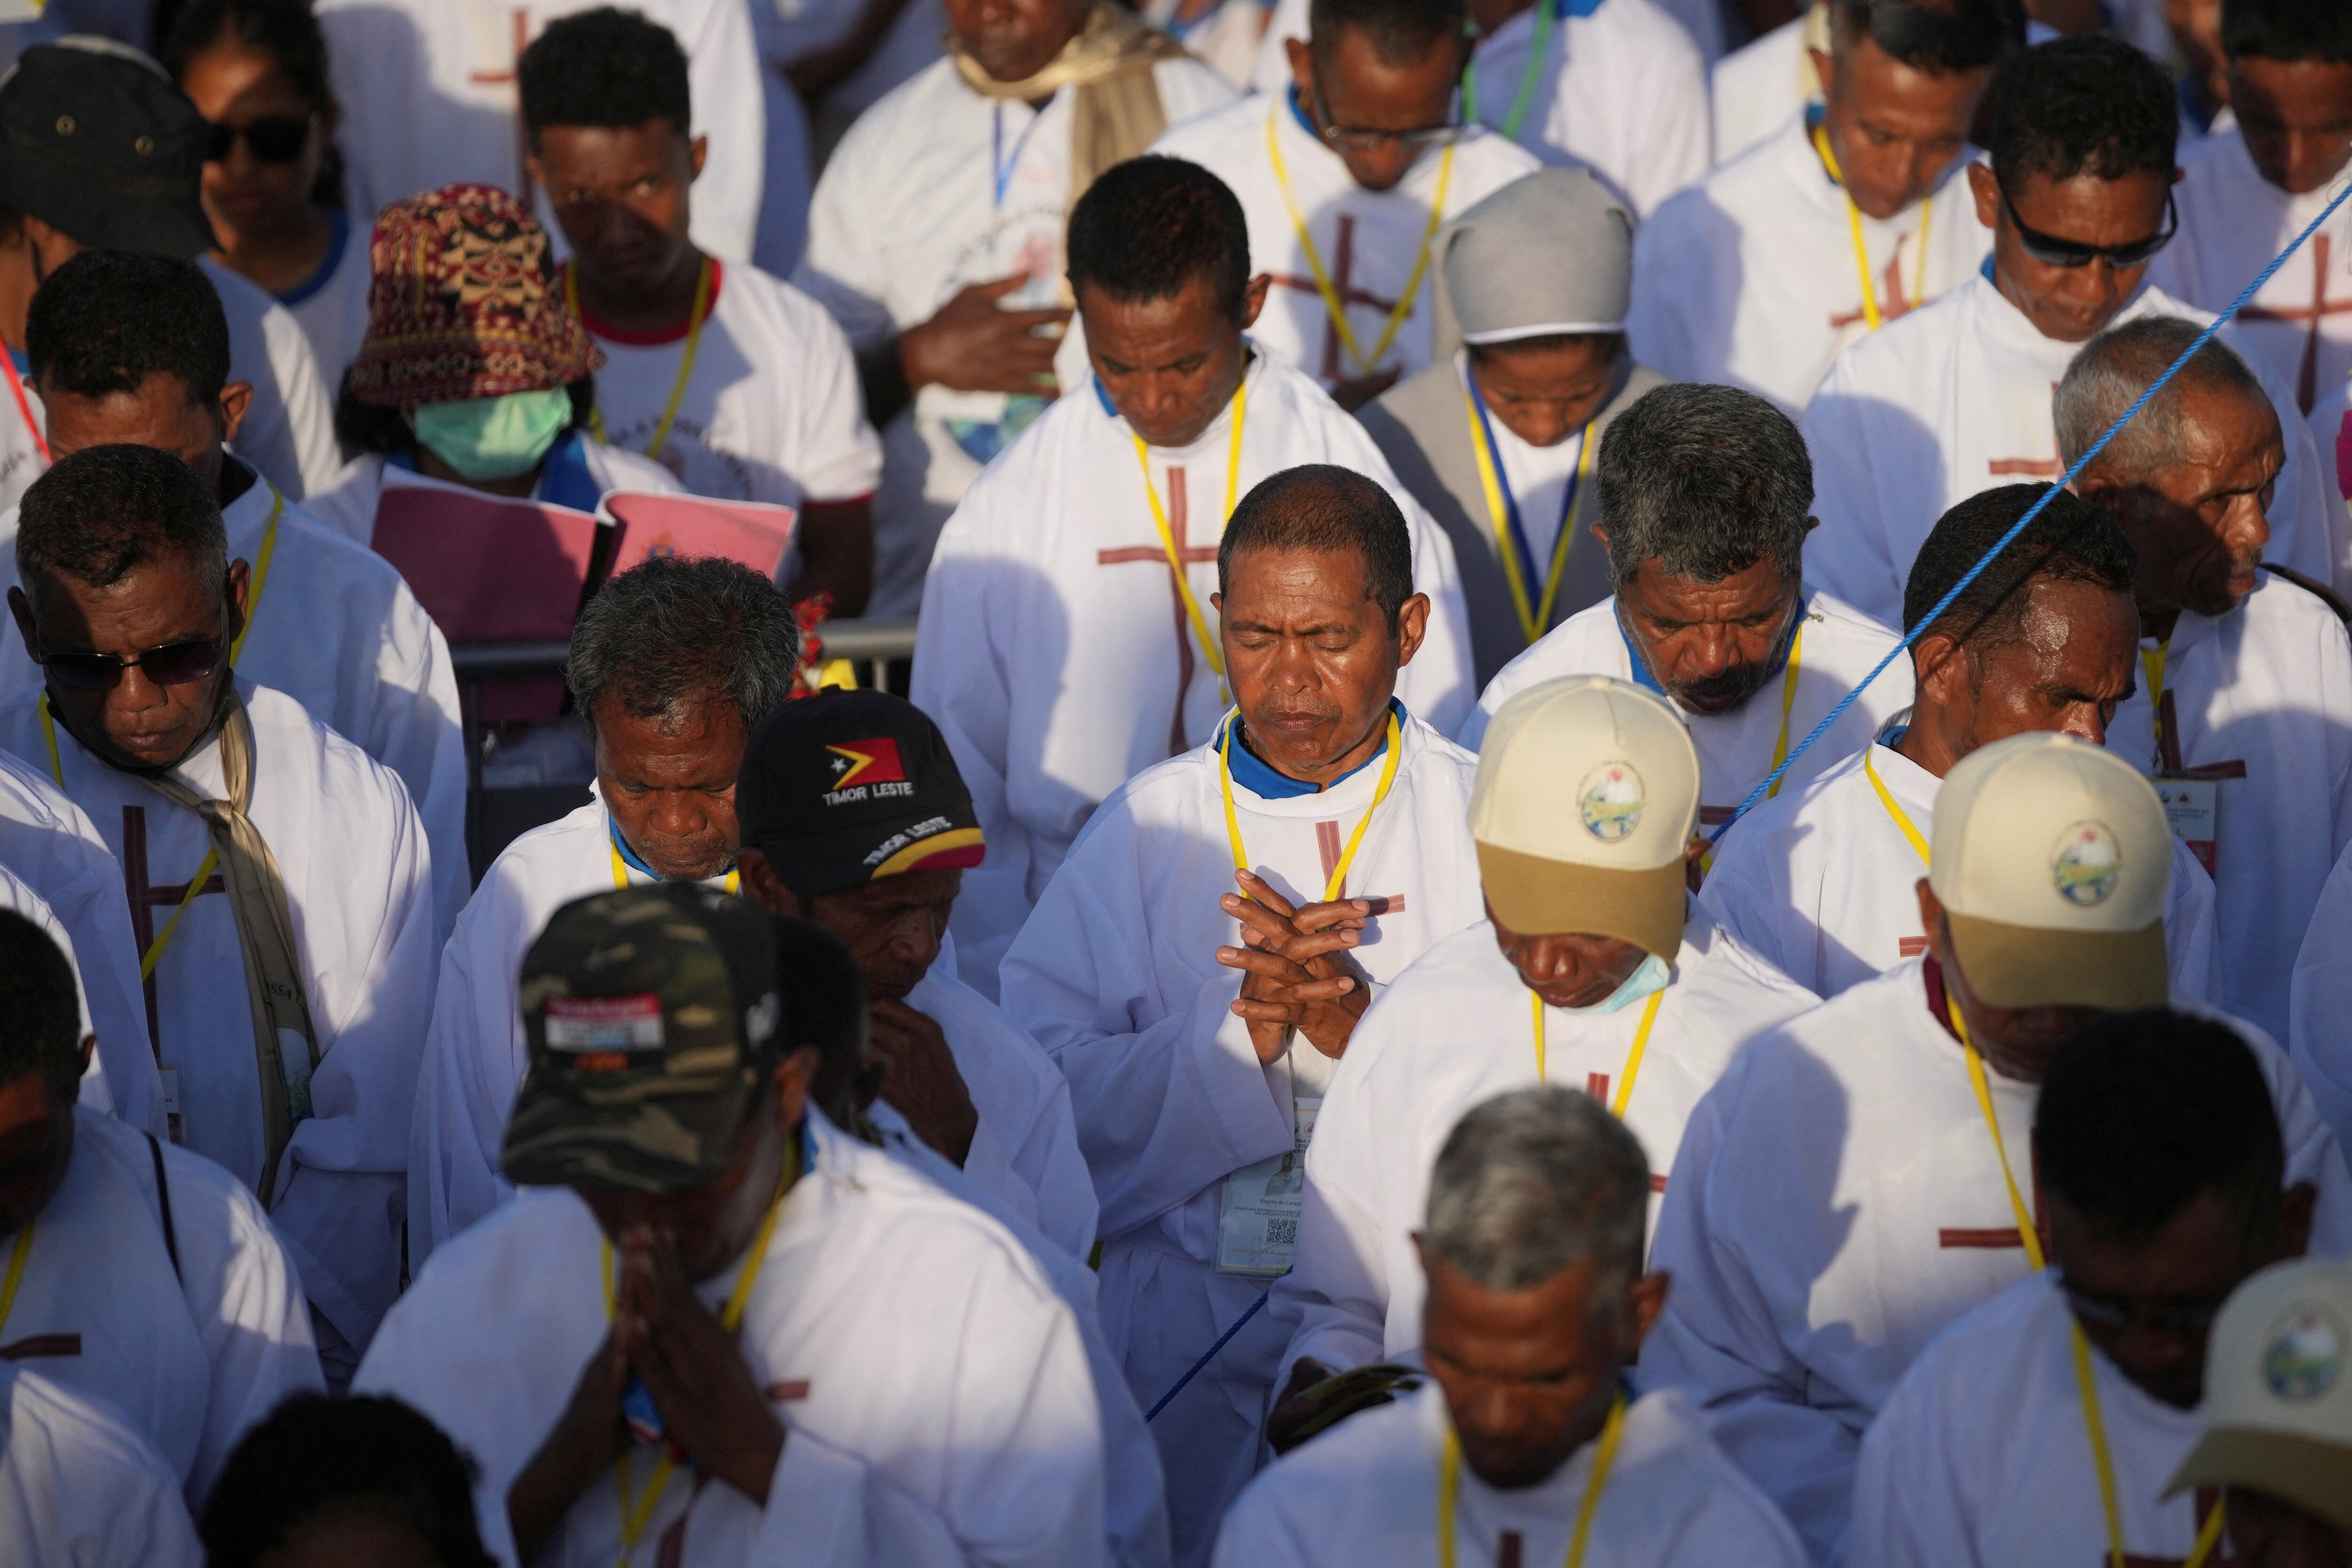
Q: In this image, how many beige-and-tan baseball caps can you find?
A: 3